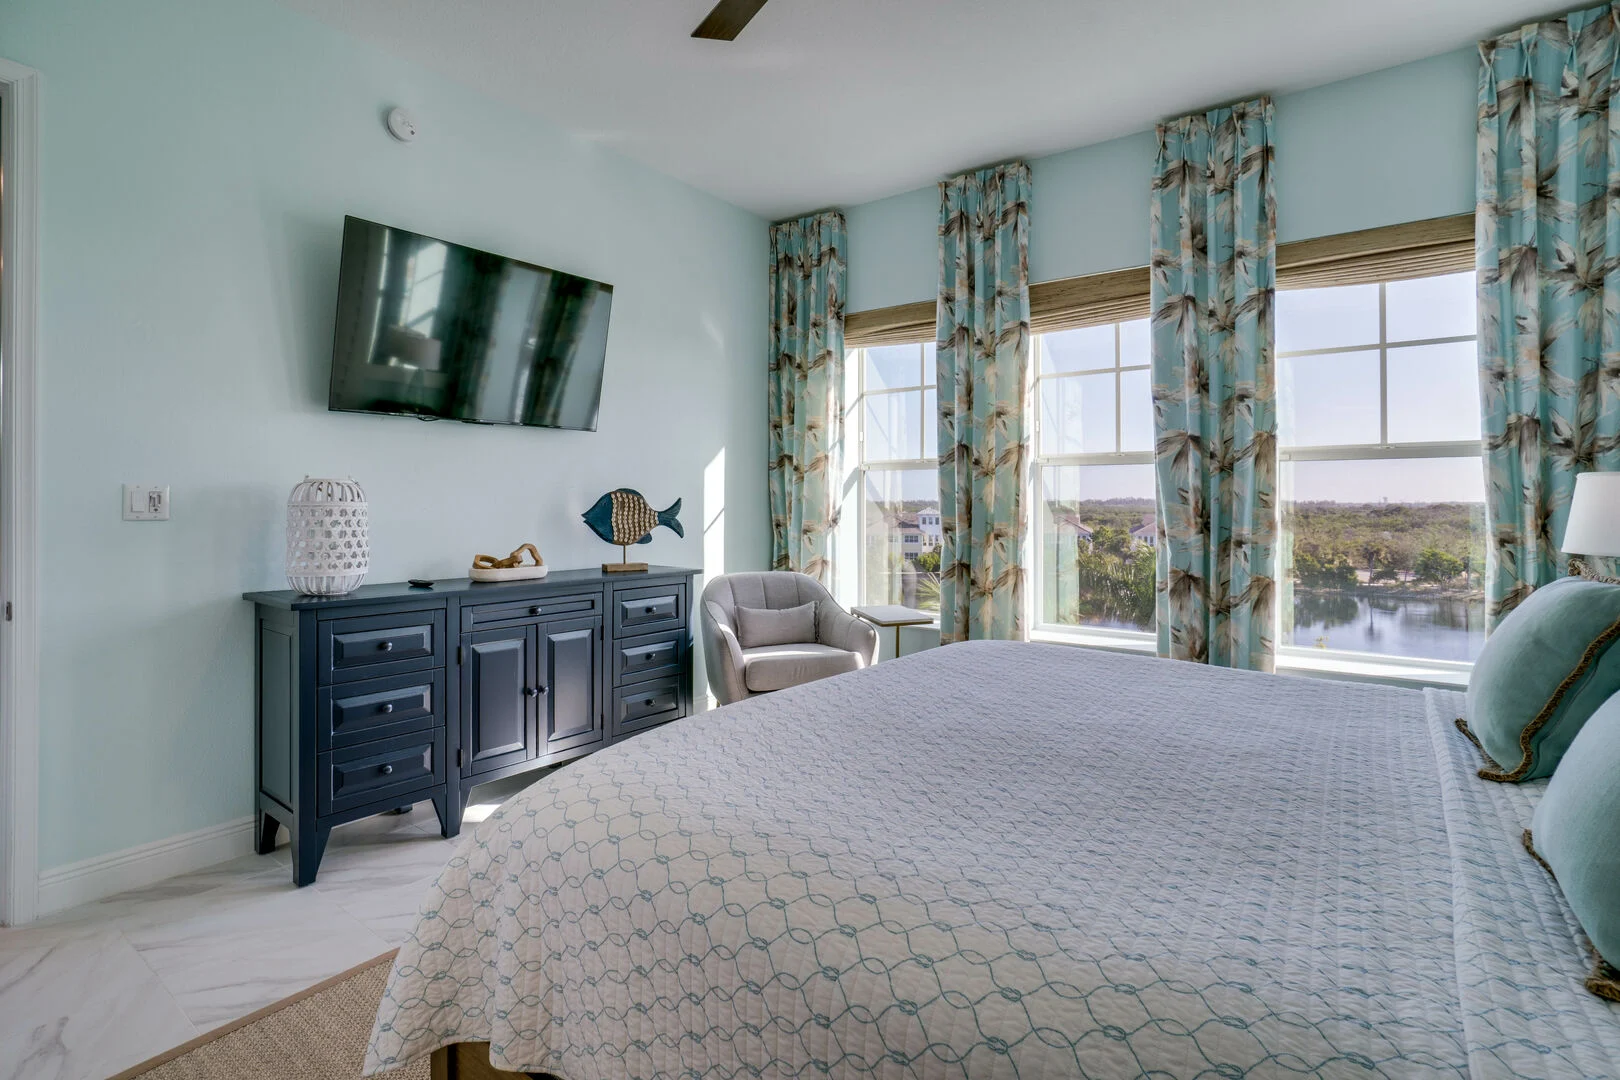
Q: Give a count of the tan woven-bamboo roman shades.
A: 3